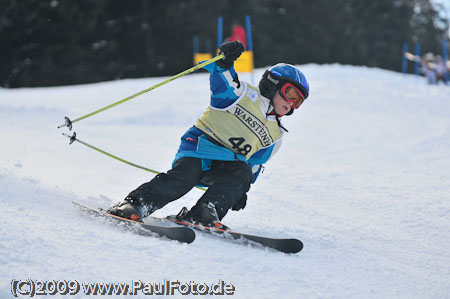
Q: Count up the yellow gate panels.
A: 2